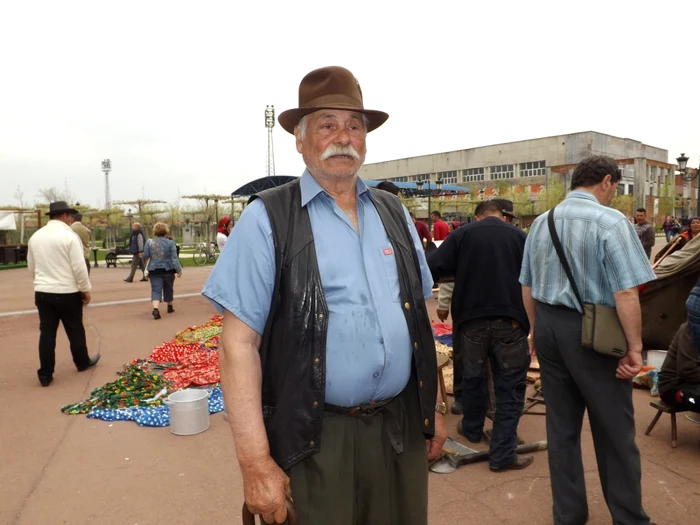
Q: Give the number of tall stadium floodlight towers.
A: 2